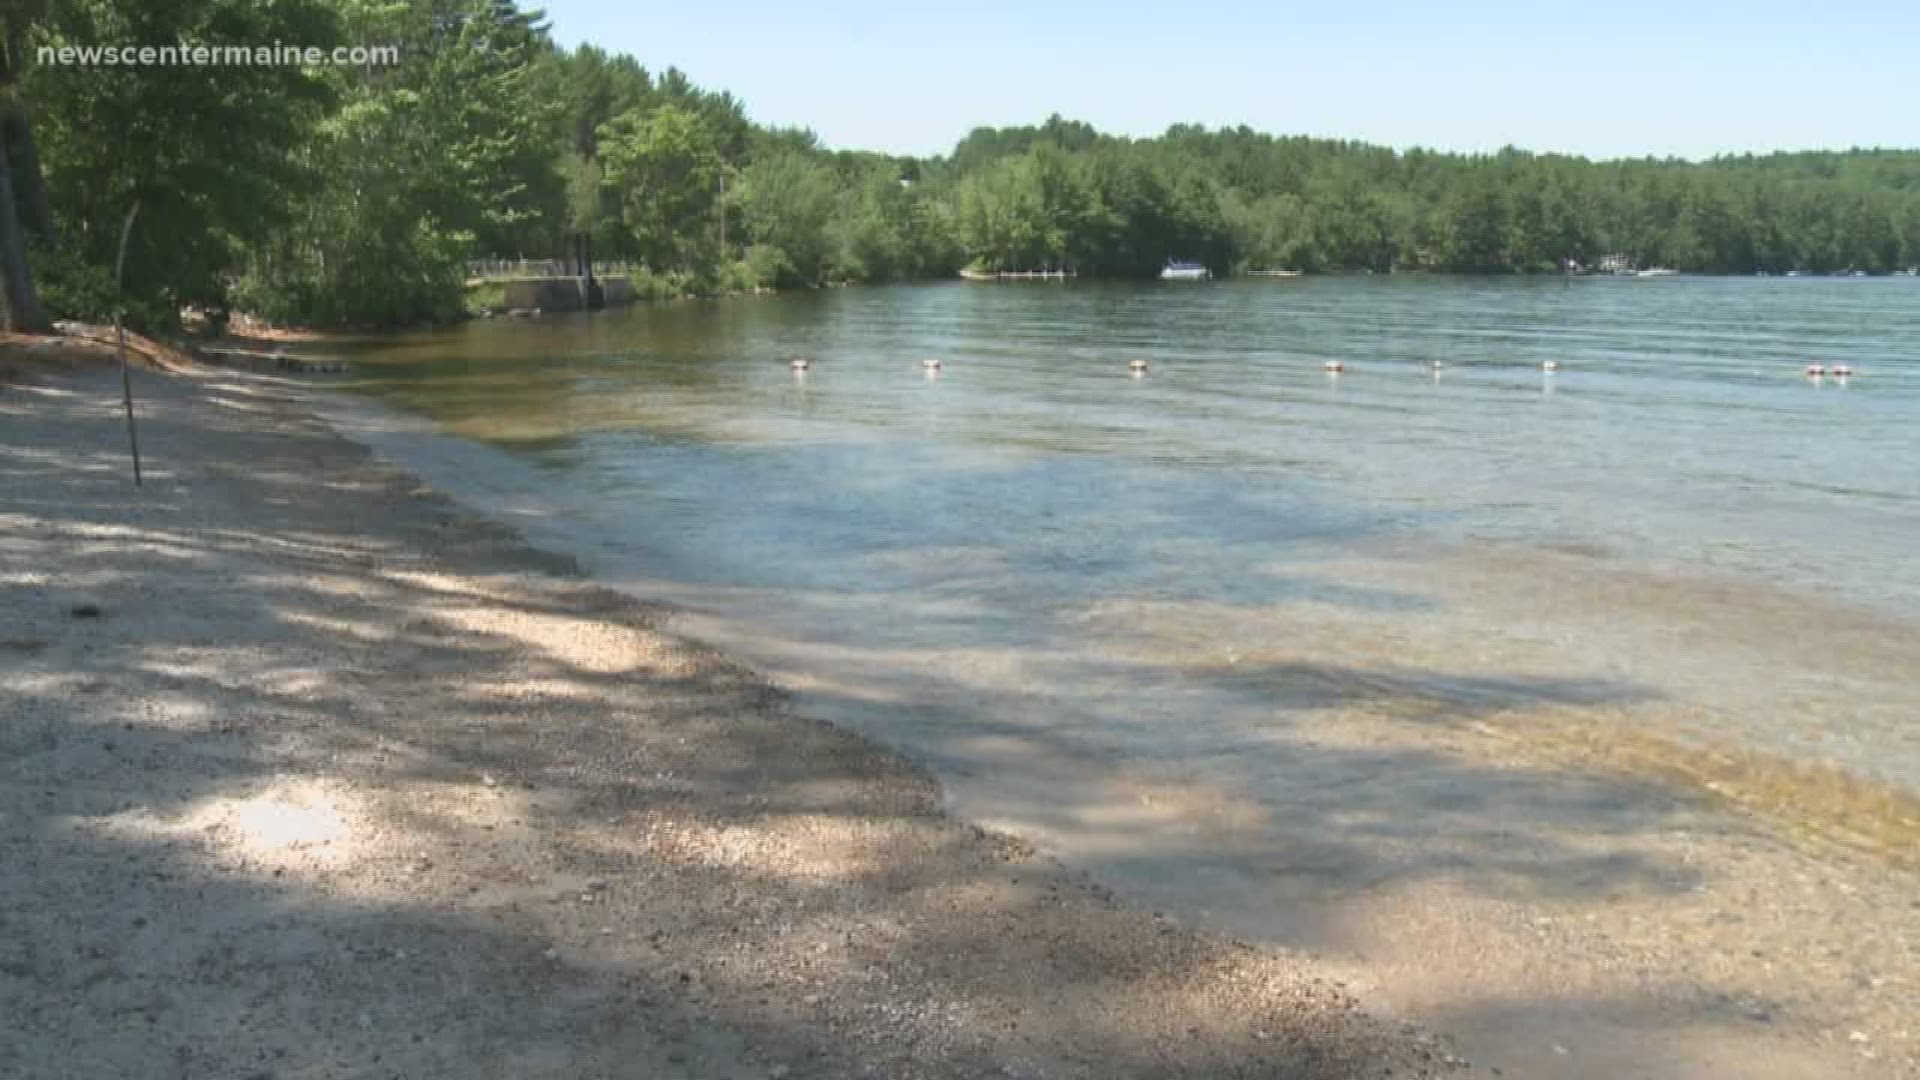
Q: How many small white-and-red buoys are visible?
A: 8